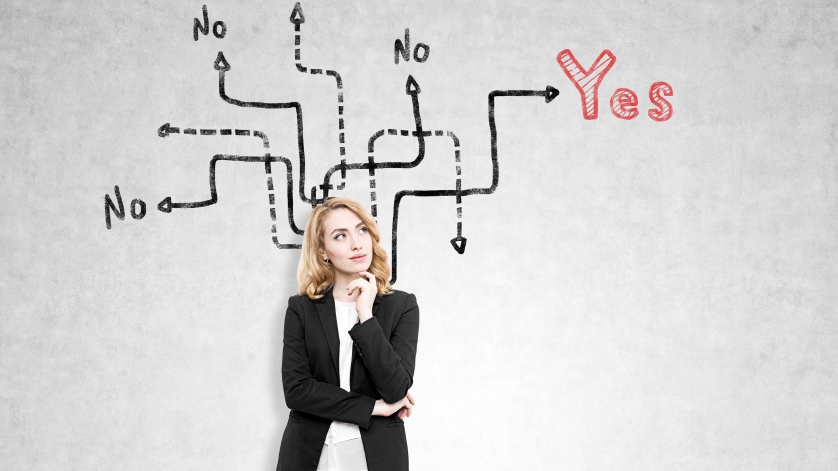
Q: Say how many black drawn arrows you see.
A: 7